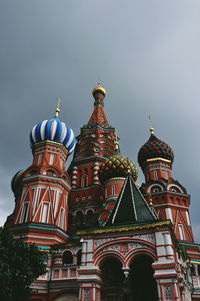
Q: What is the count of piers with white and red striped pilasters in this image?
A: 2